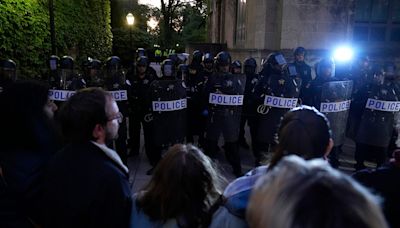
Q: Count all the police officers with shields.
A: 7